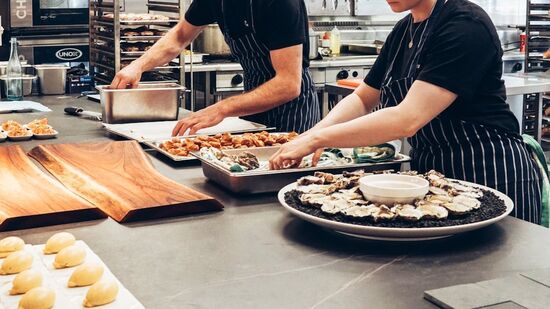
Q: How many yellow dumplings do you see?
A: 8